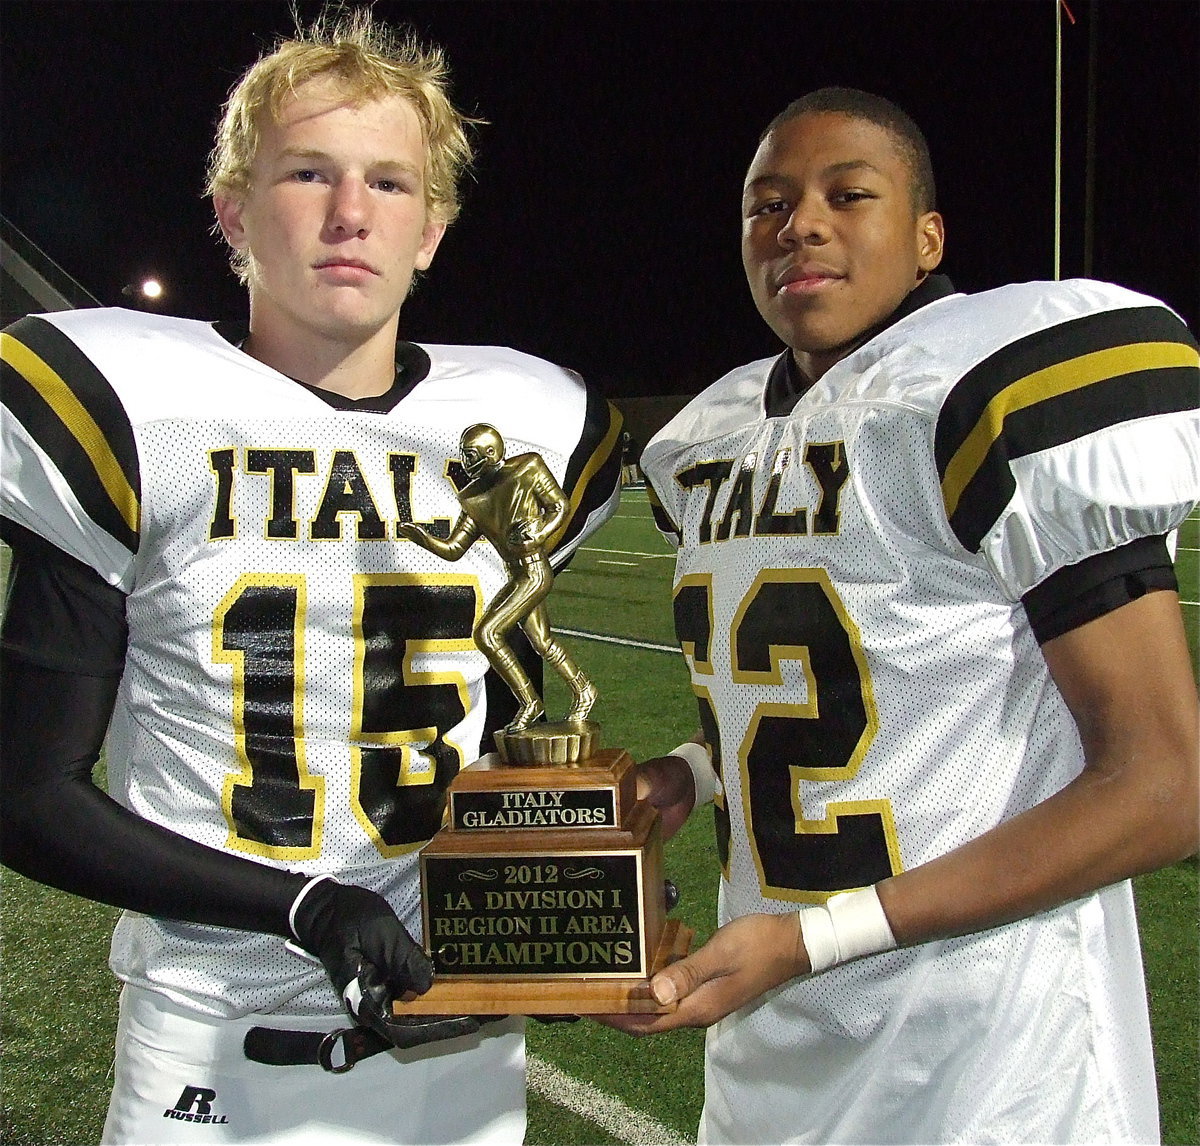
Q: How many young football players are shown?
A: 2